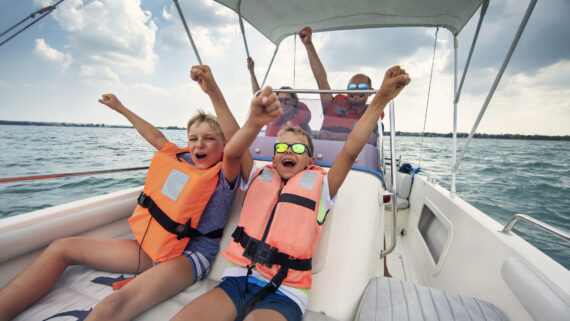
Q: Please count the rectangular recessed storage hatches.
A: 1